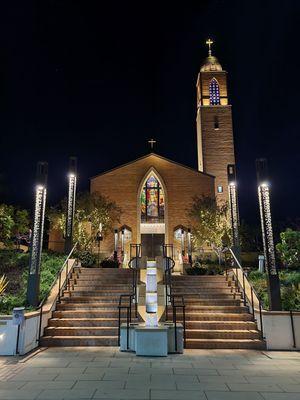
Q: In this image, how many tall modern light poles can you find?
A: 4